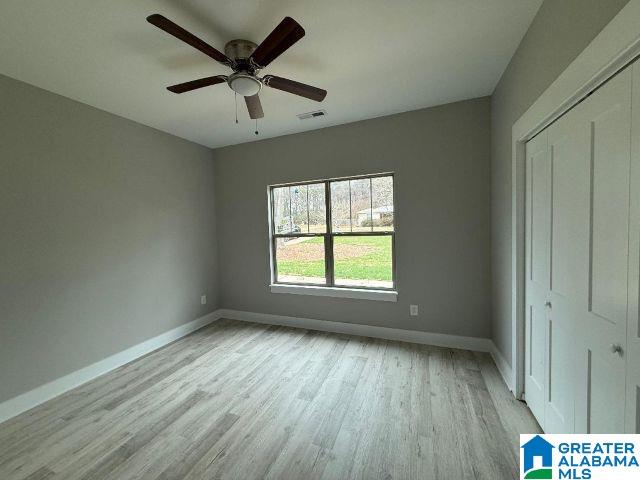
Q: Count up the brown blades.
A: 5